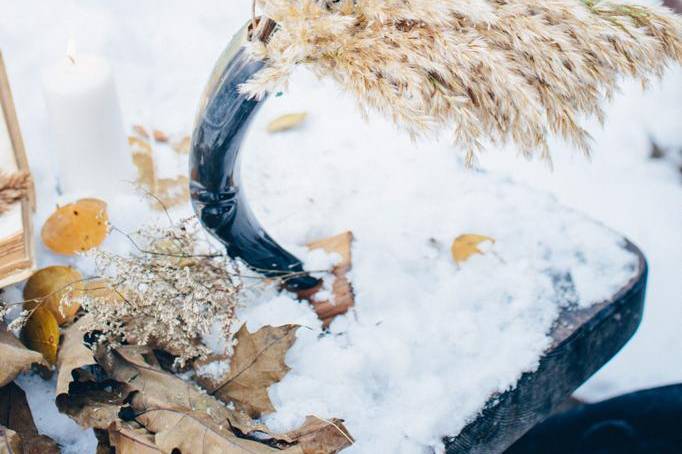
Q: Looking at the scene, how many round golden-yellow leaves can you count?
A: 3